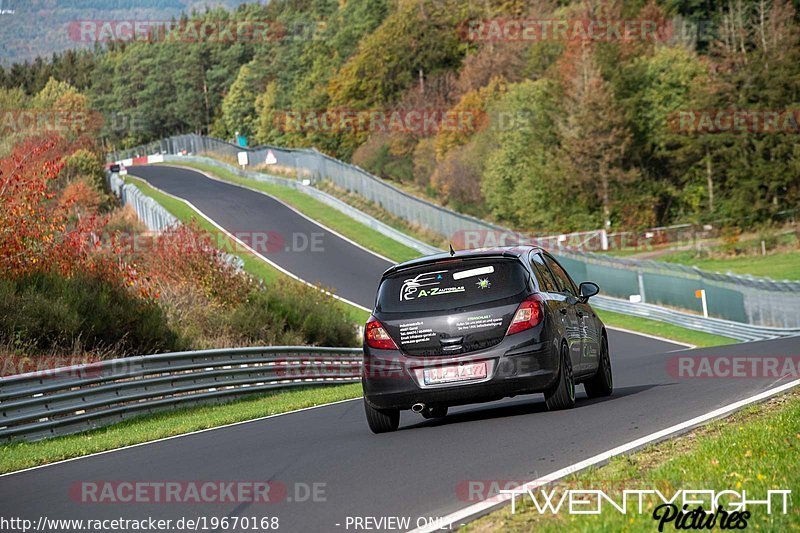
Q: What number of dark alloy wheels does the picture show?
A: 2